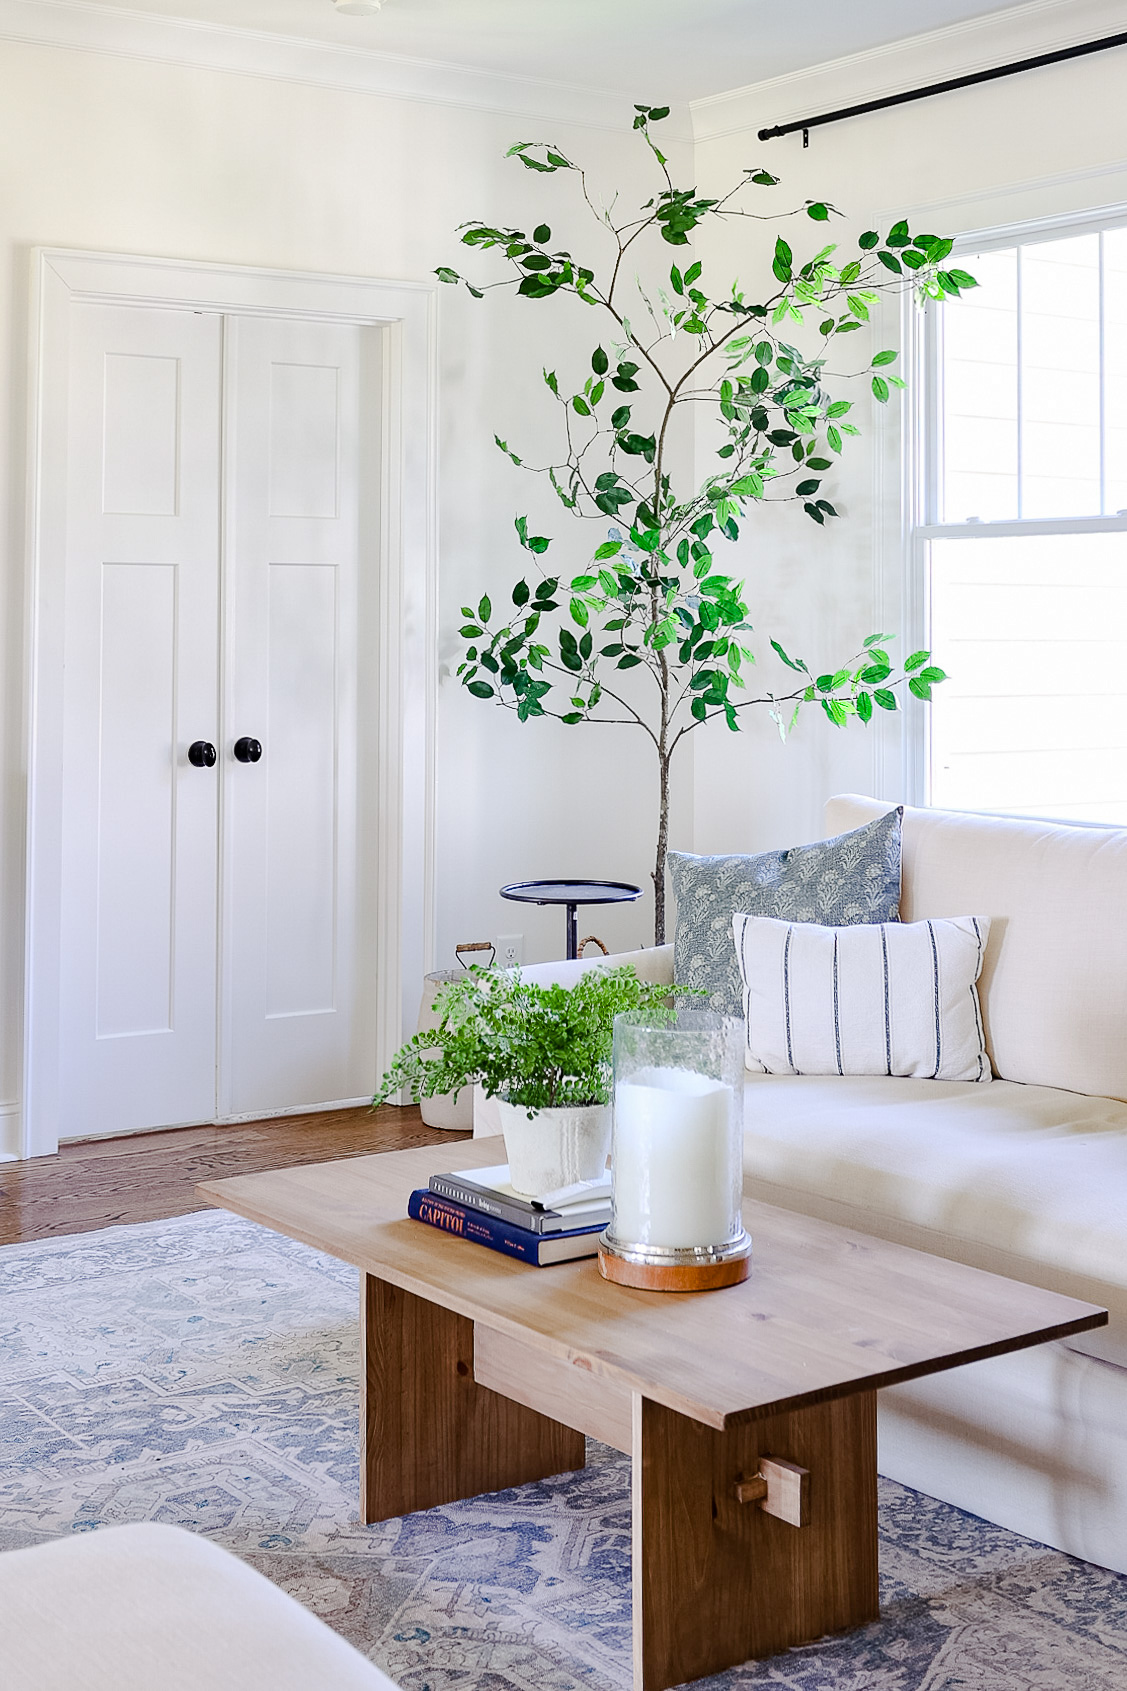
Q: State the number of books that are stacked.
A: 2